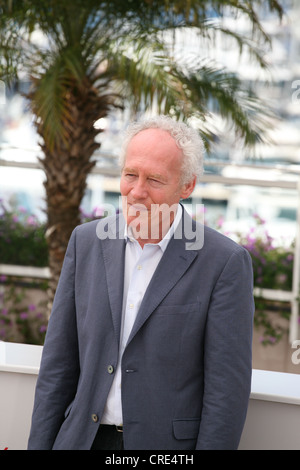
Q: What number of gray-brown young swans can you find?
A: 0